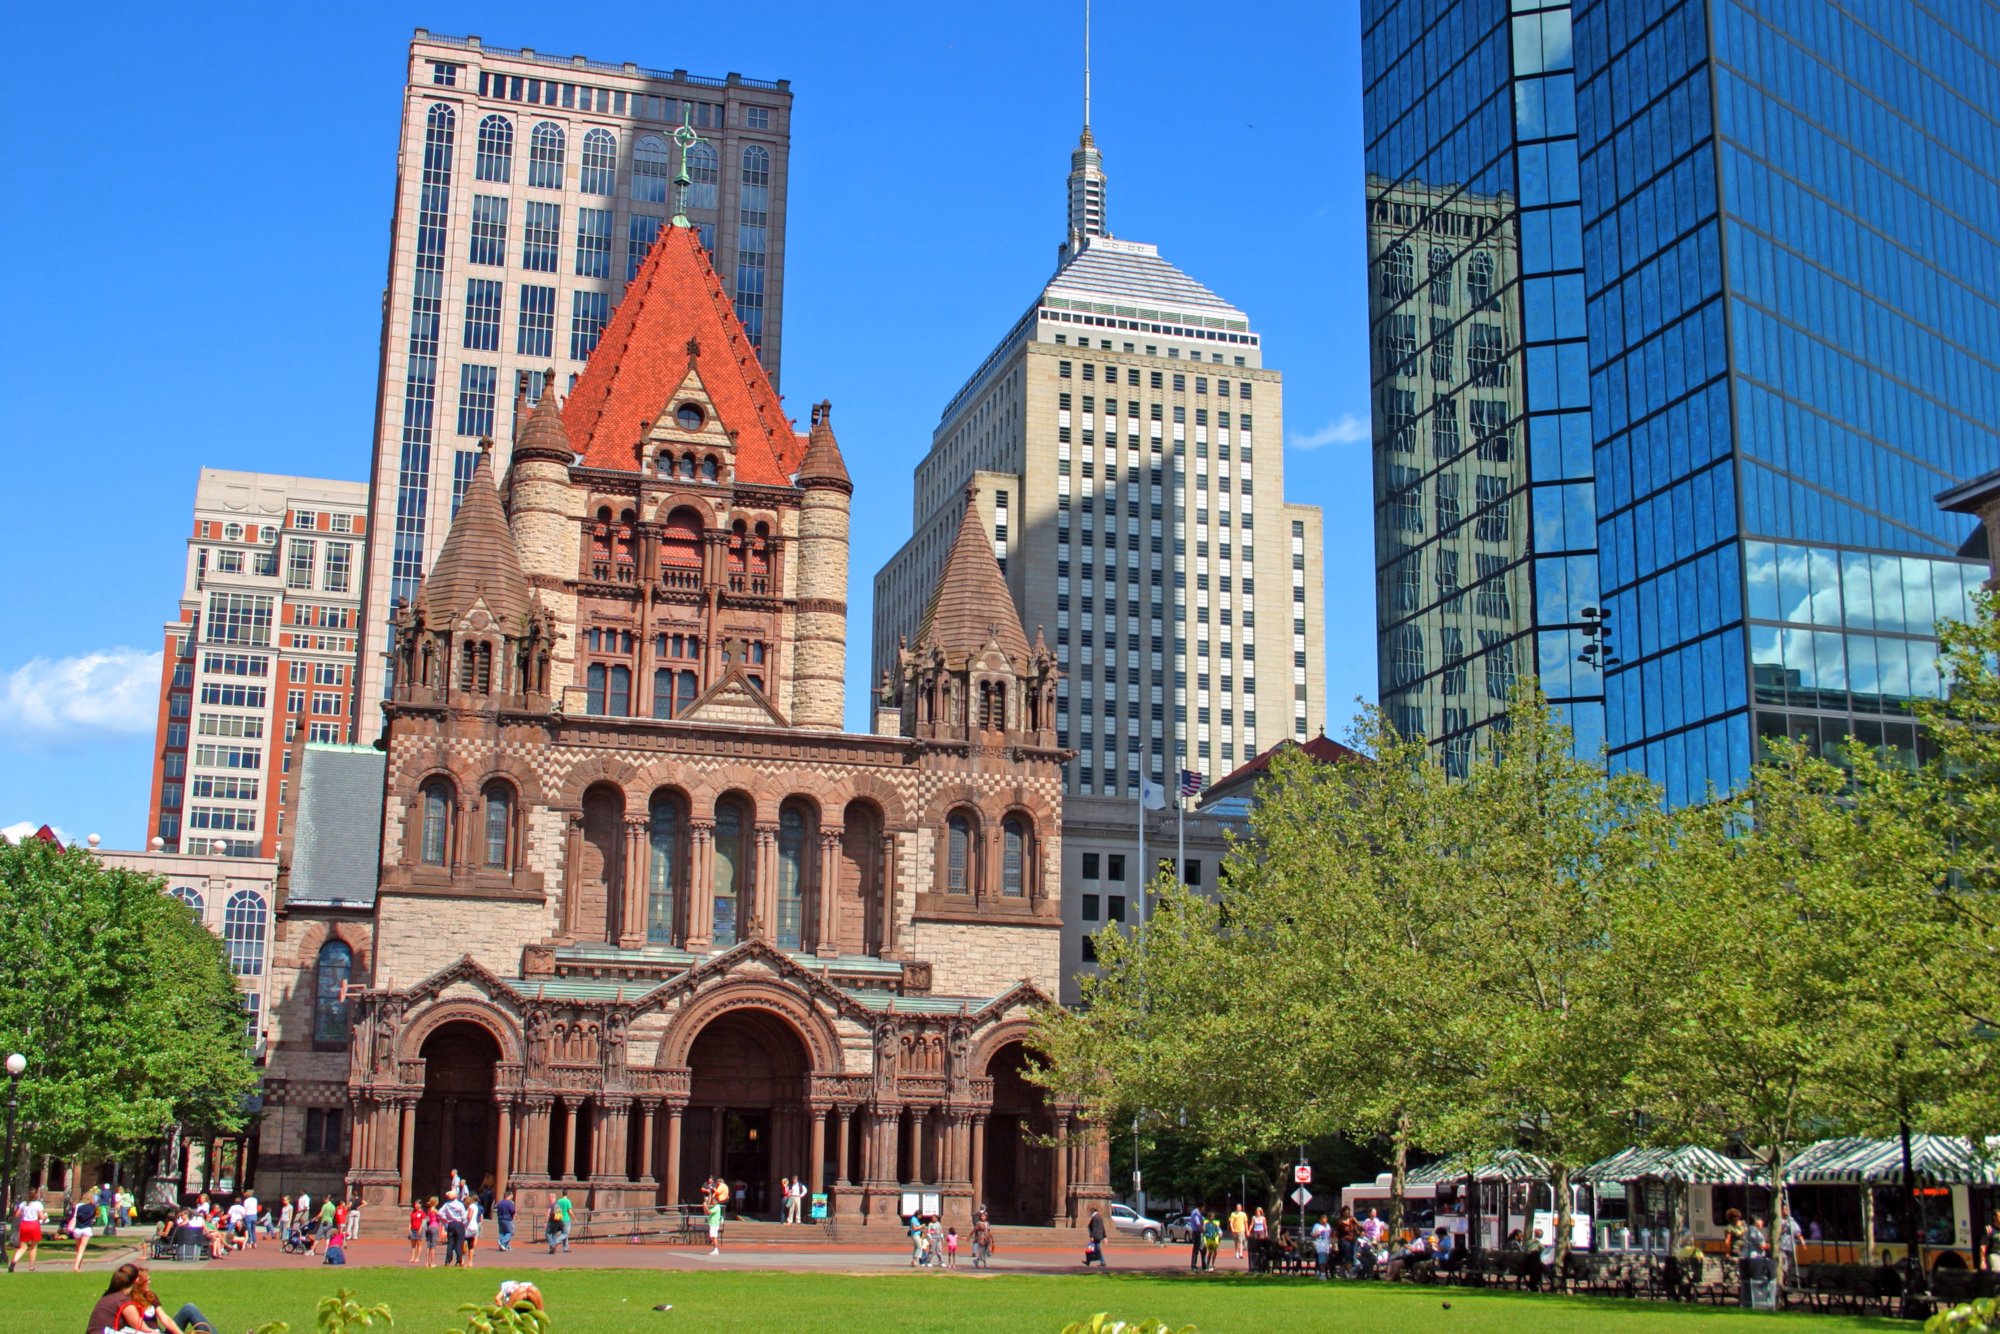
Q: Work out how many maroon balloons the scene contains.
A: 0